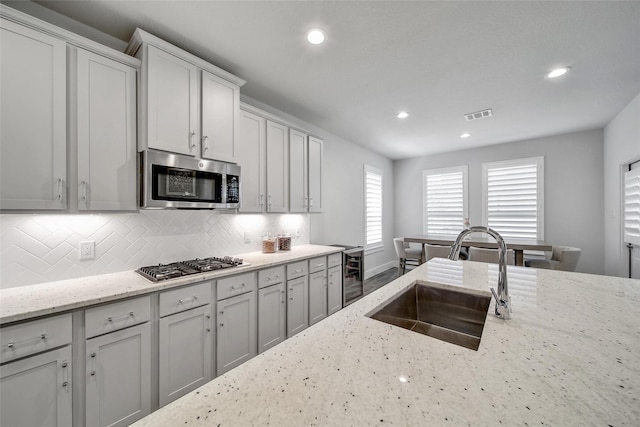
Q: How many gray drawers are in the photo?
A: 8